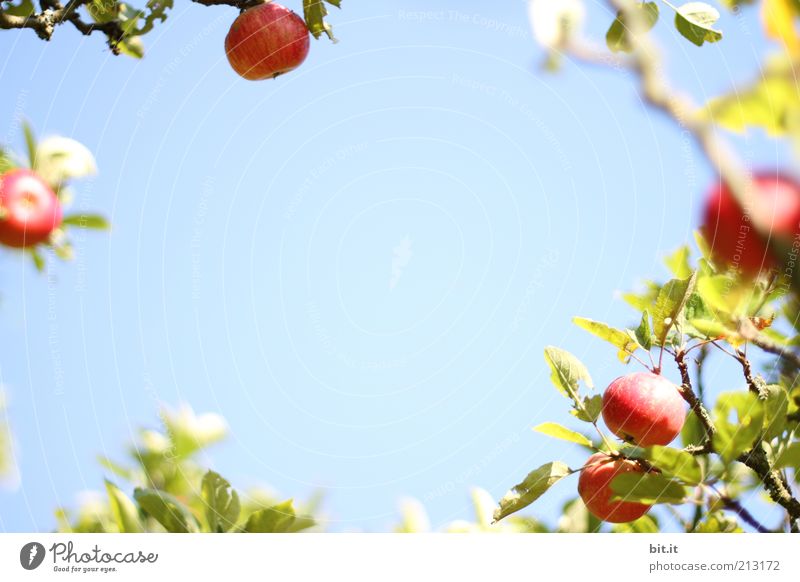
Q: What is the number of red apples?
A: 5